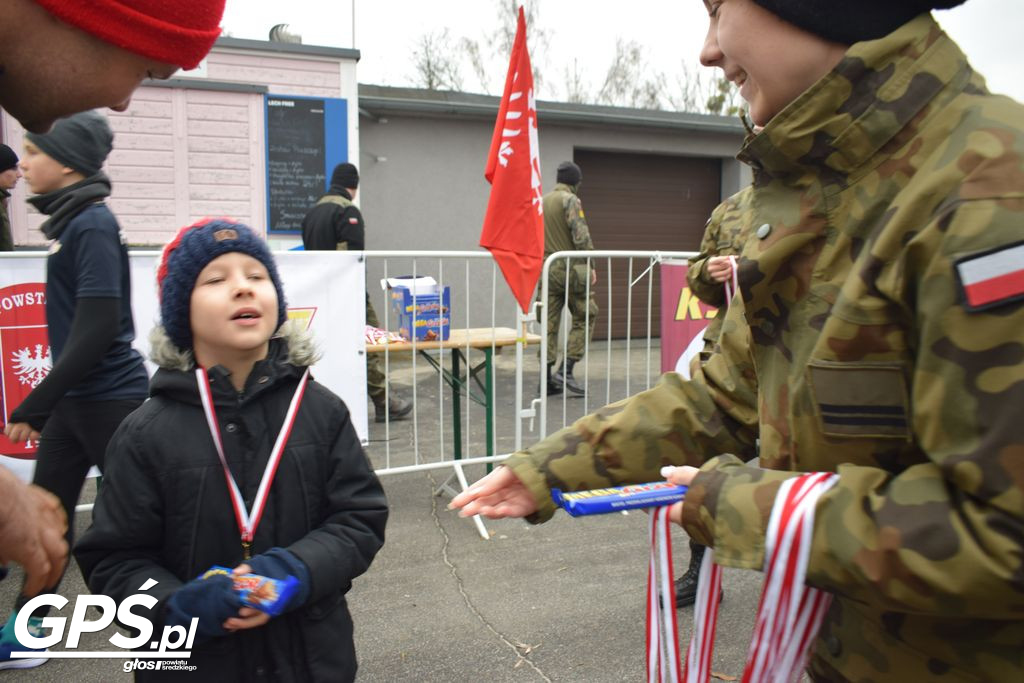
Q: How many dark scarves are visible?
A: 1